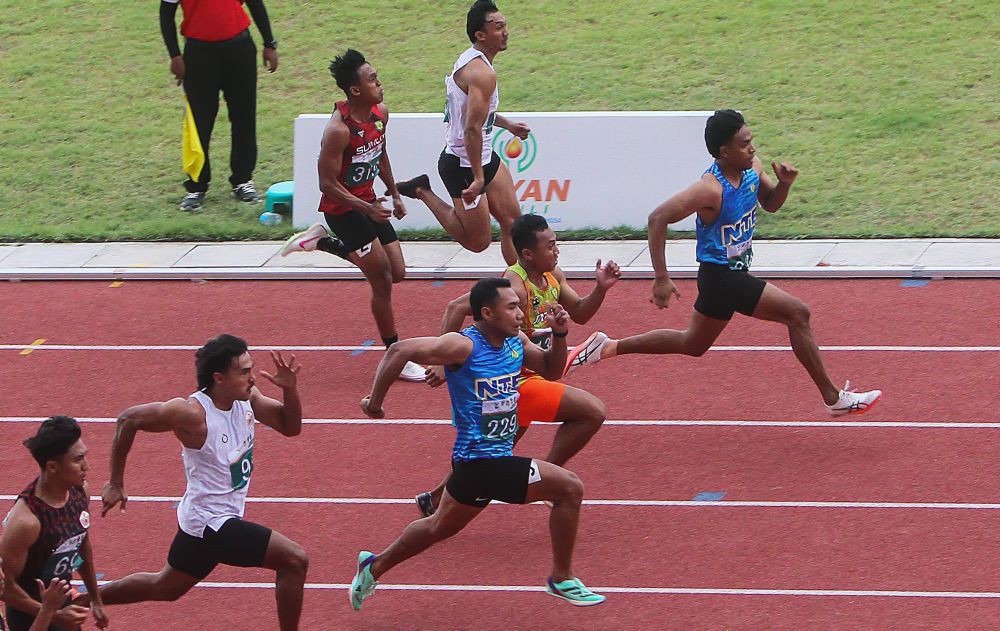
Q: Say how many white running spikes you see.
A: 4